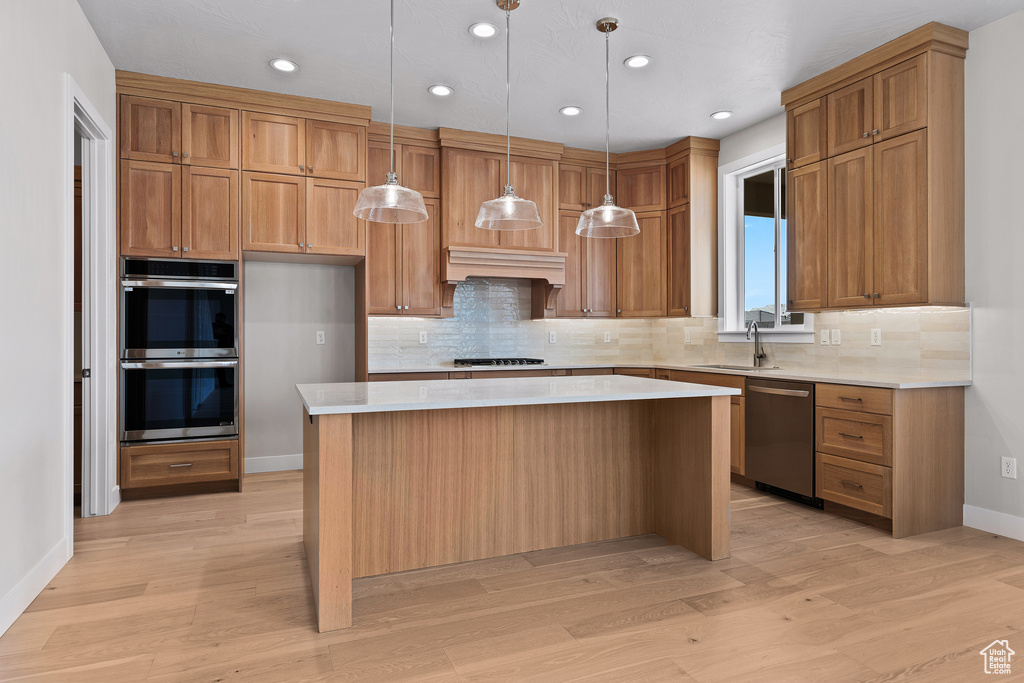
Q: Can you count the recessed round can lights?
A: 6